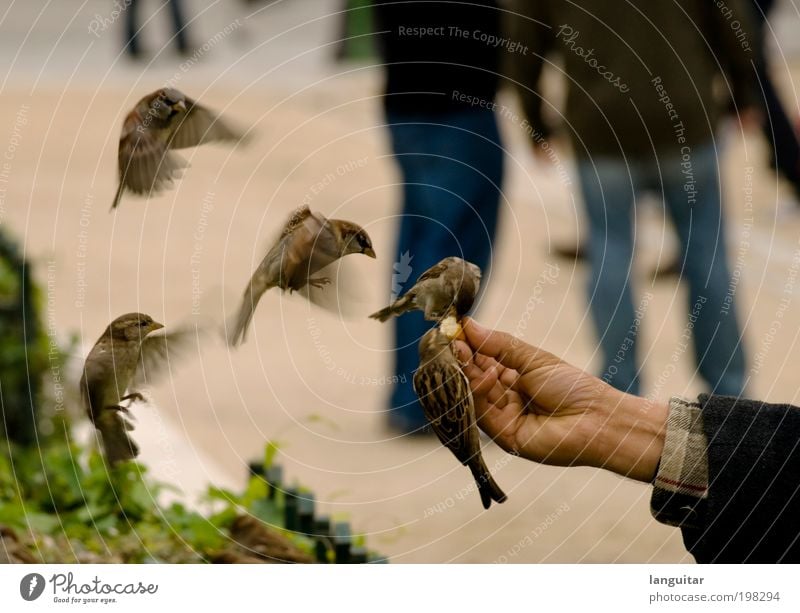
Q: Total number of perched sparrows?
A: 2